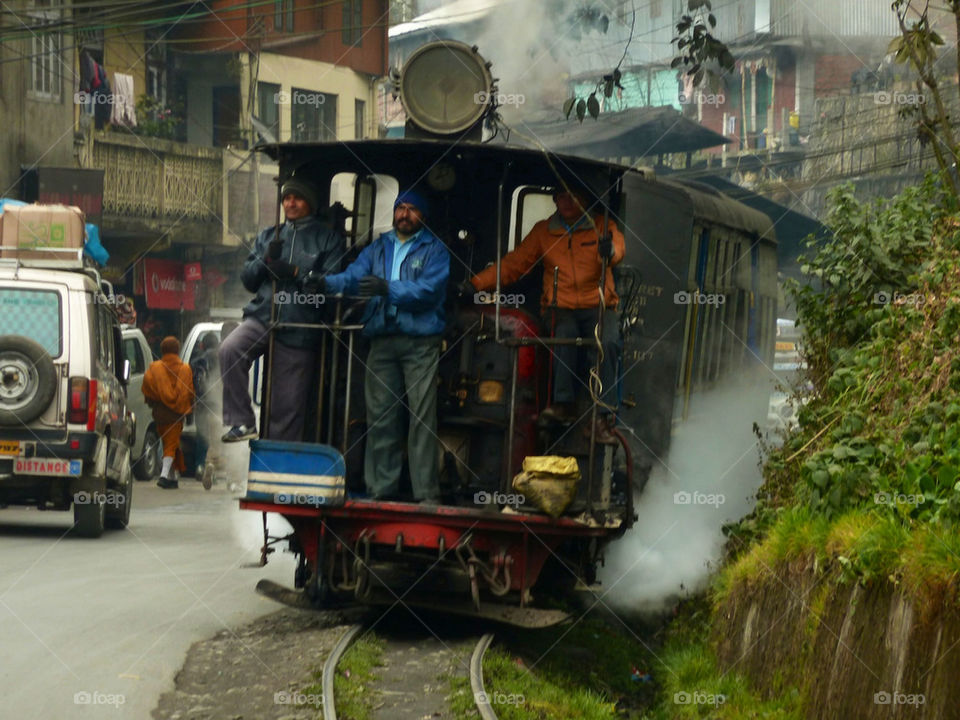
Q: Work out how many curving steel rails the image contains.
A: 2